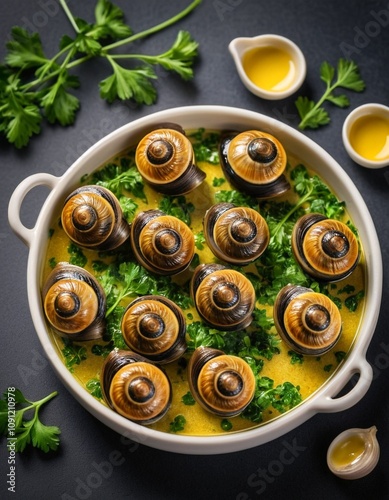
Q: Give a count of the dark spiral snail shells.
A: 12